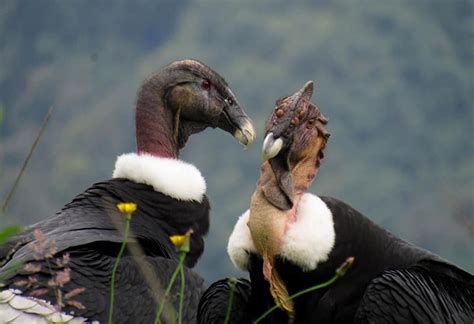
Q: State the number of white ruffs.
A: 2